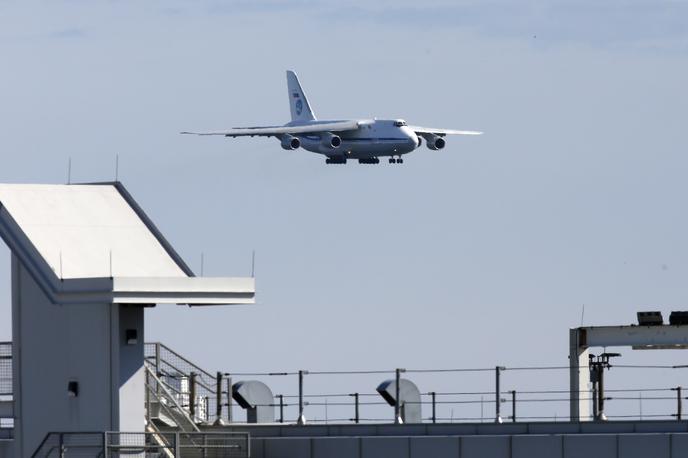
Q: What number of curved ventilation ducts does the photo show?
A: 2